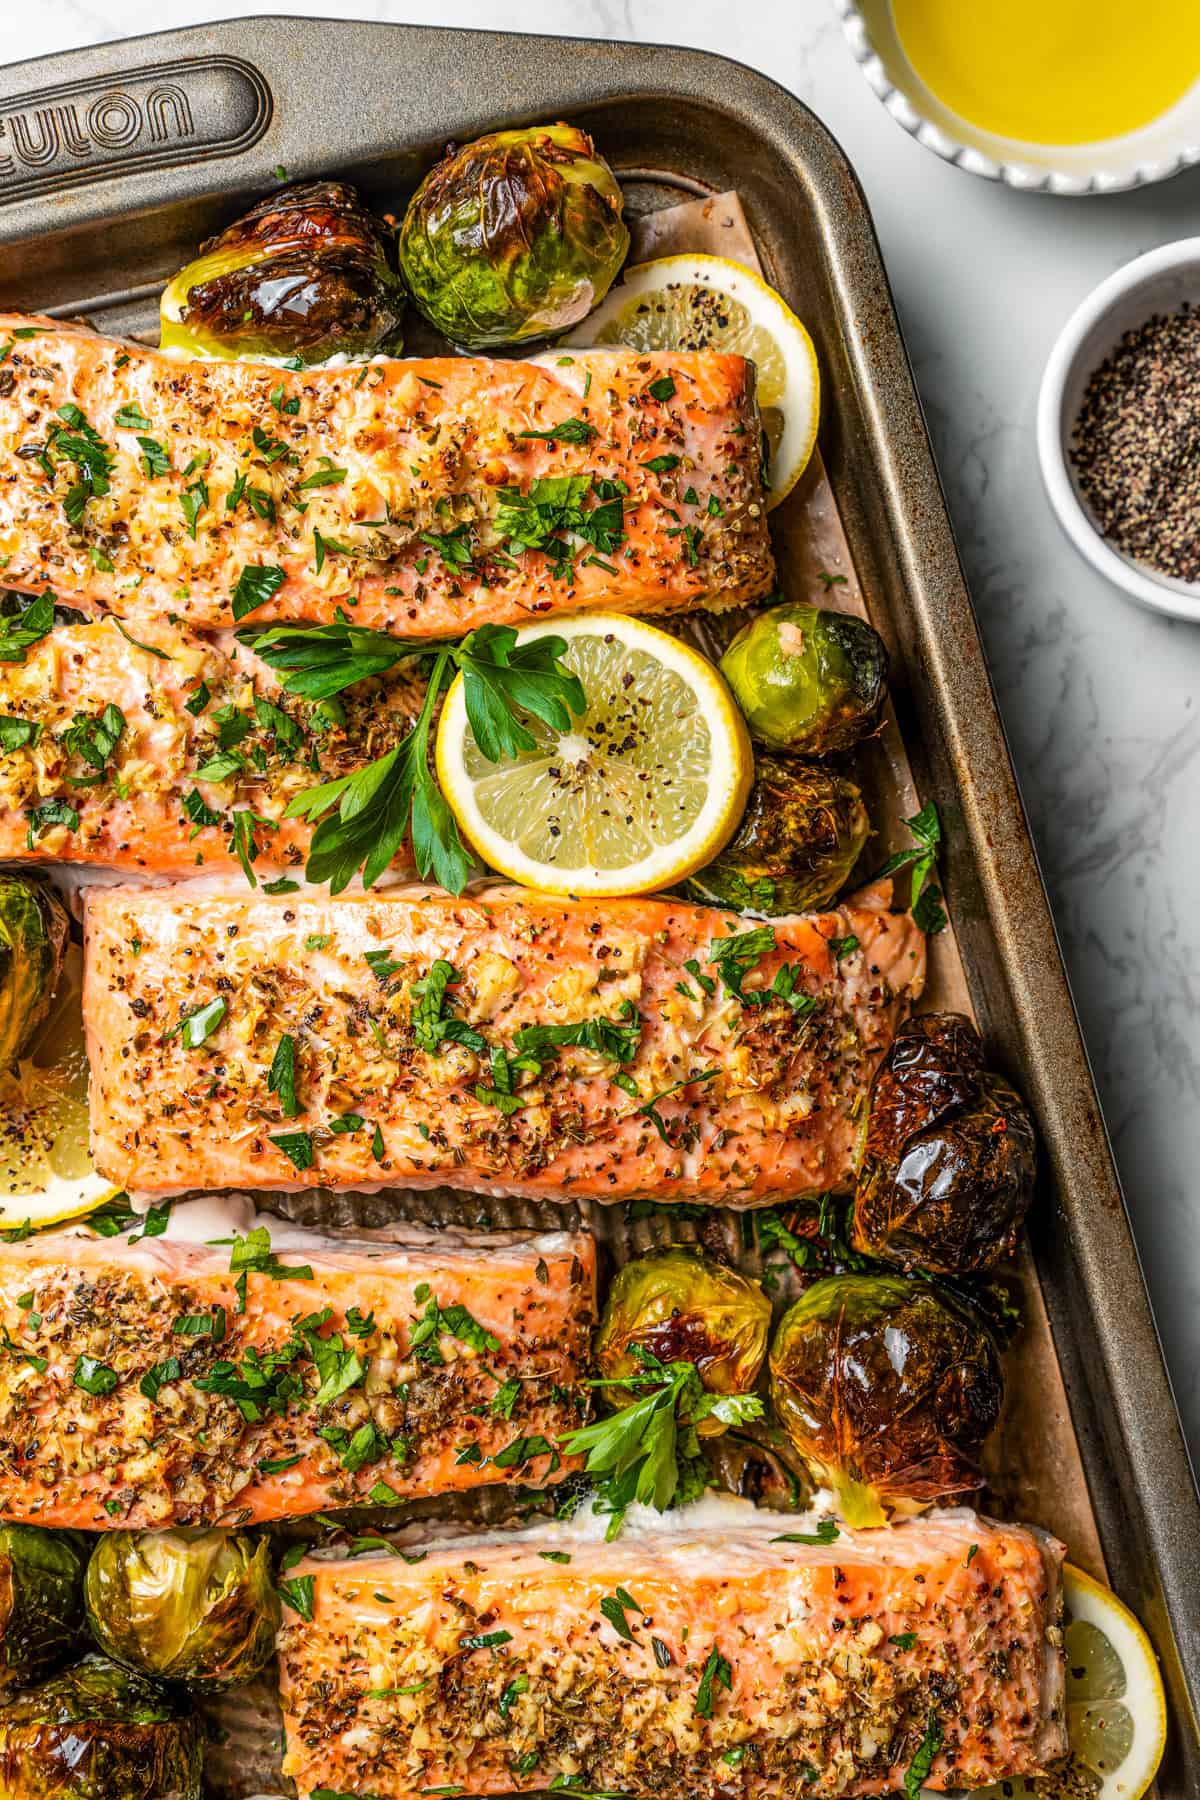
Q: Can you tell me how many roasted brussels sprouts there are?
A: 11